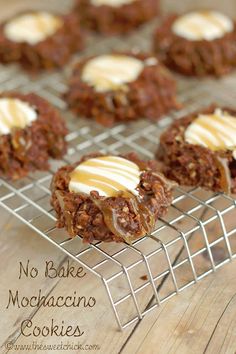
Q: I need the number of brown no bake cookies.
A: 7